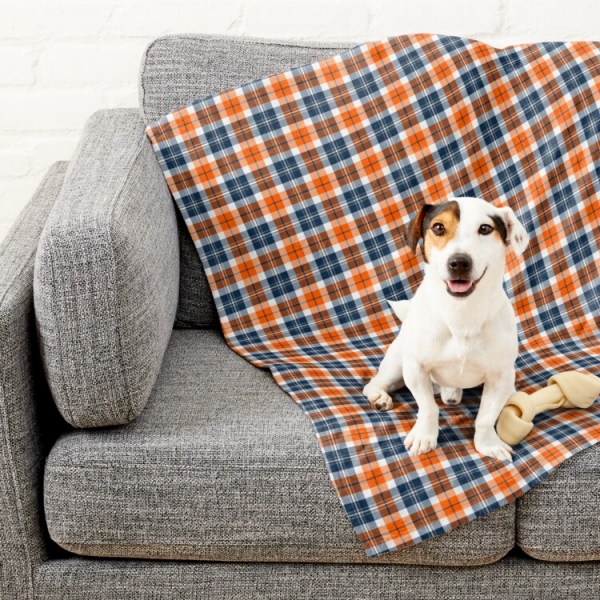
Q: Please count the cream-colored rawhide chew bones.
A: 1